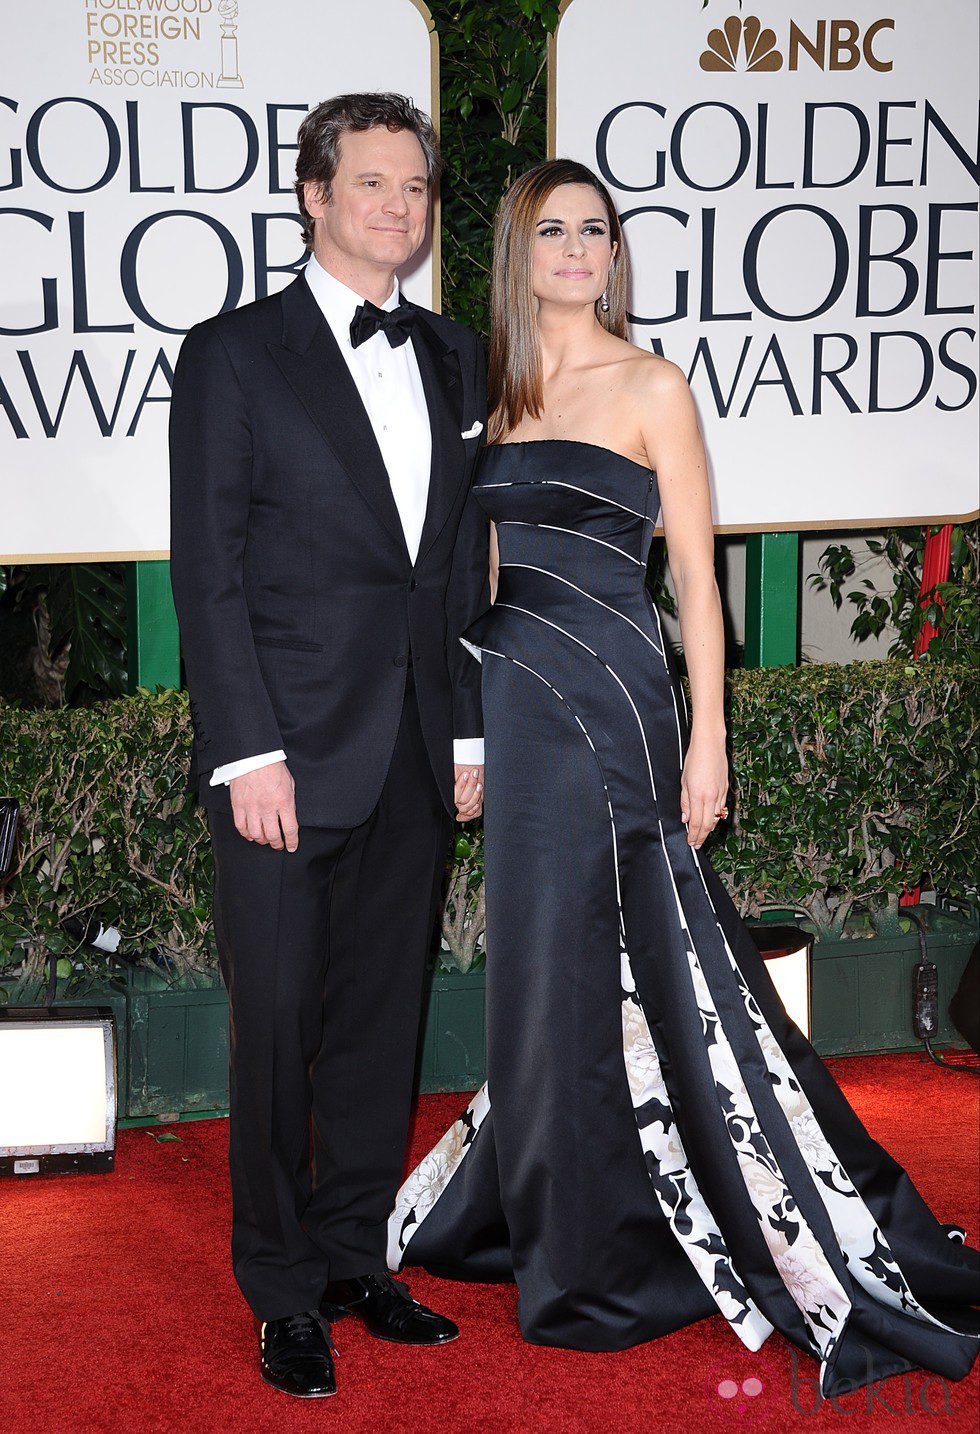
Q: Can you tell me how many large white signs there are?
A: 2